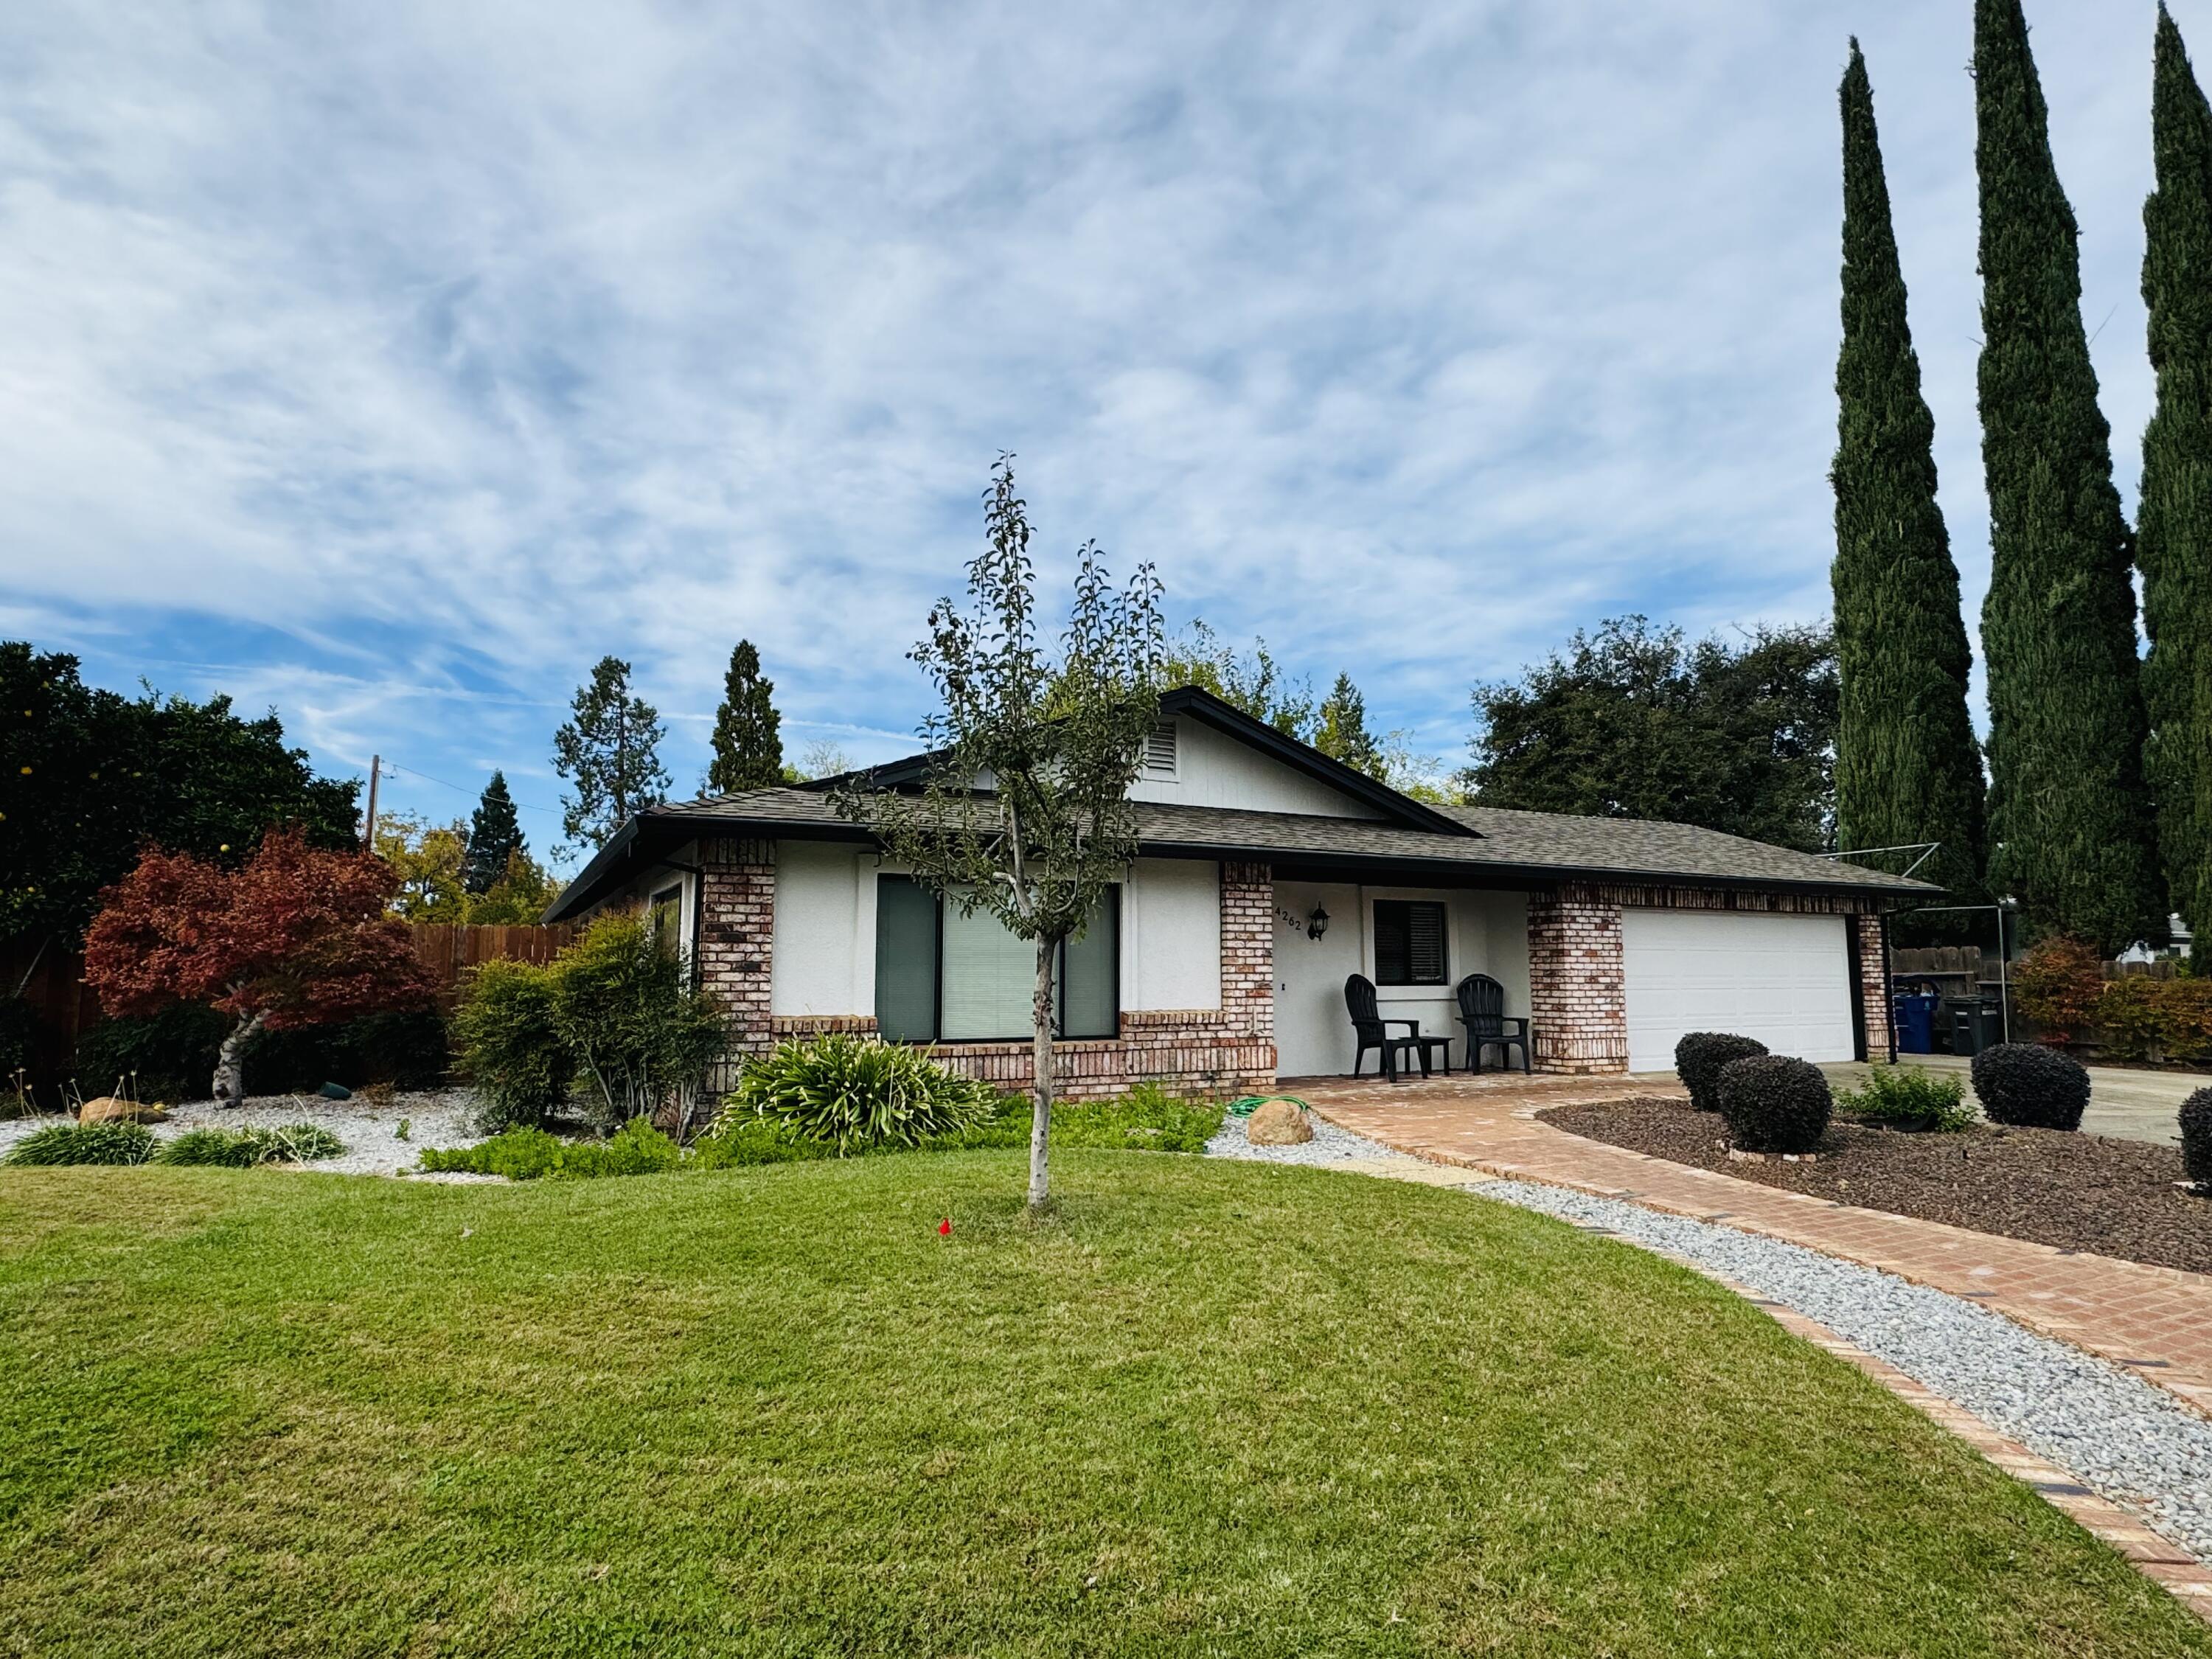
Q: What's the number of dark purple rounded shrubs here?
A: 4